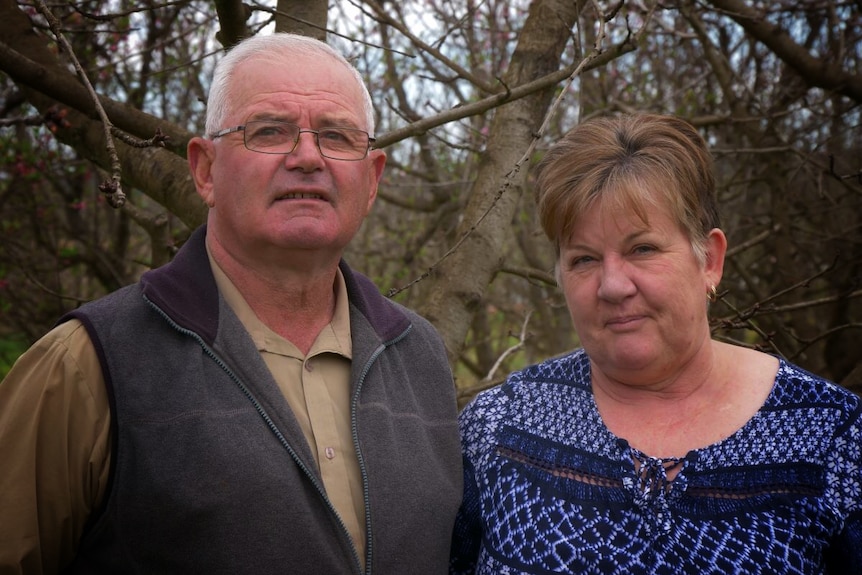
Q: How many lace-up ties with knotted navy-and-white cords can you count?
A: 1